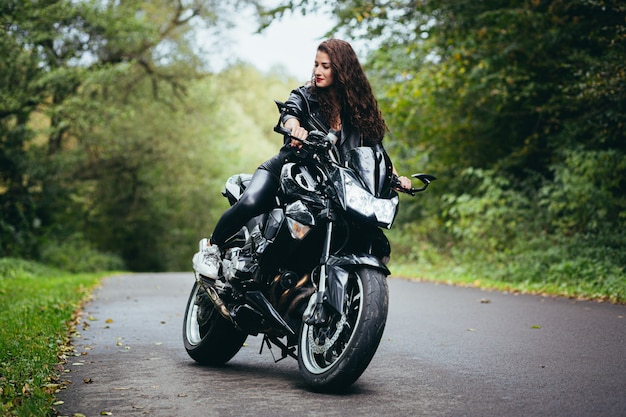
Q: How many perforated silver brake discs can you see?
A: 1